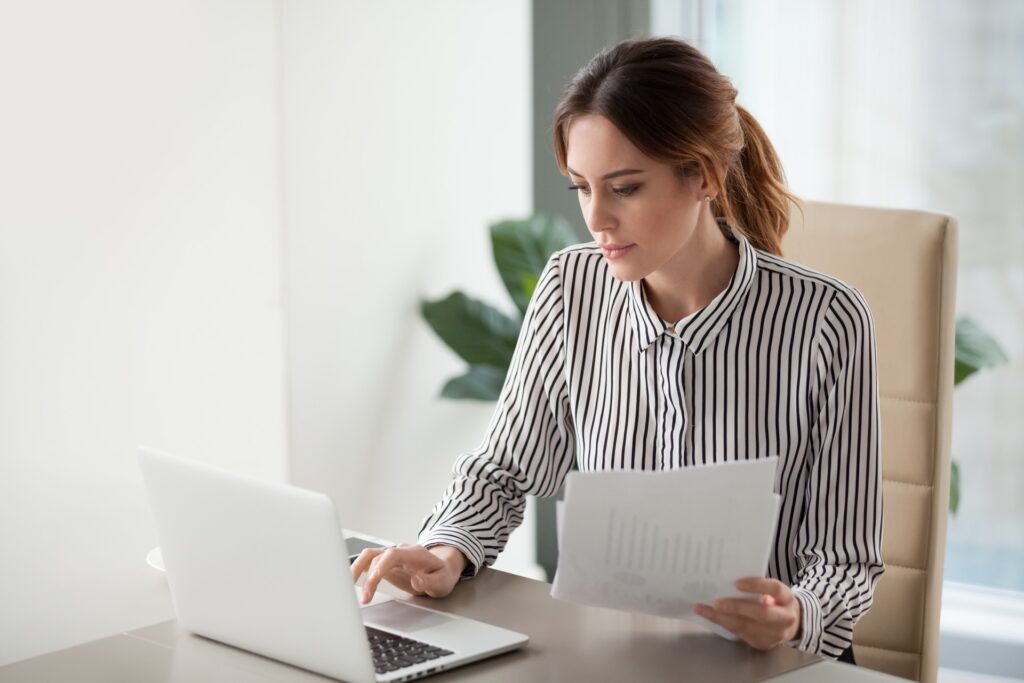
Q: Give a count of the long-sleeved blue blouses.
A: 0